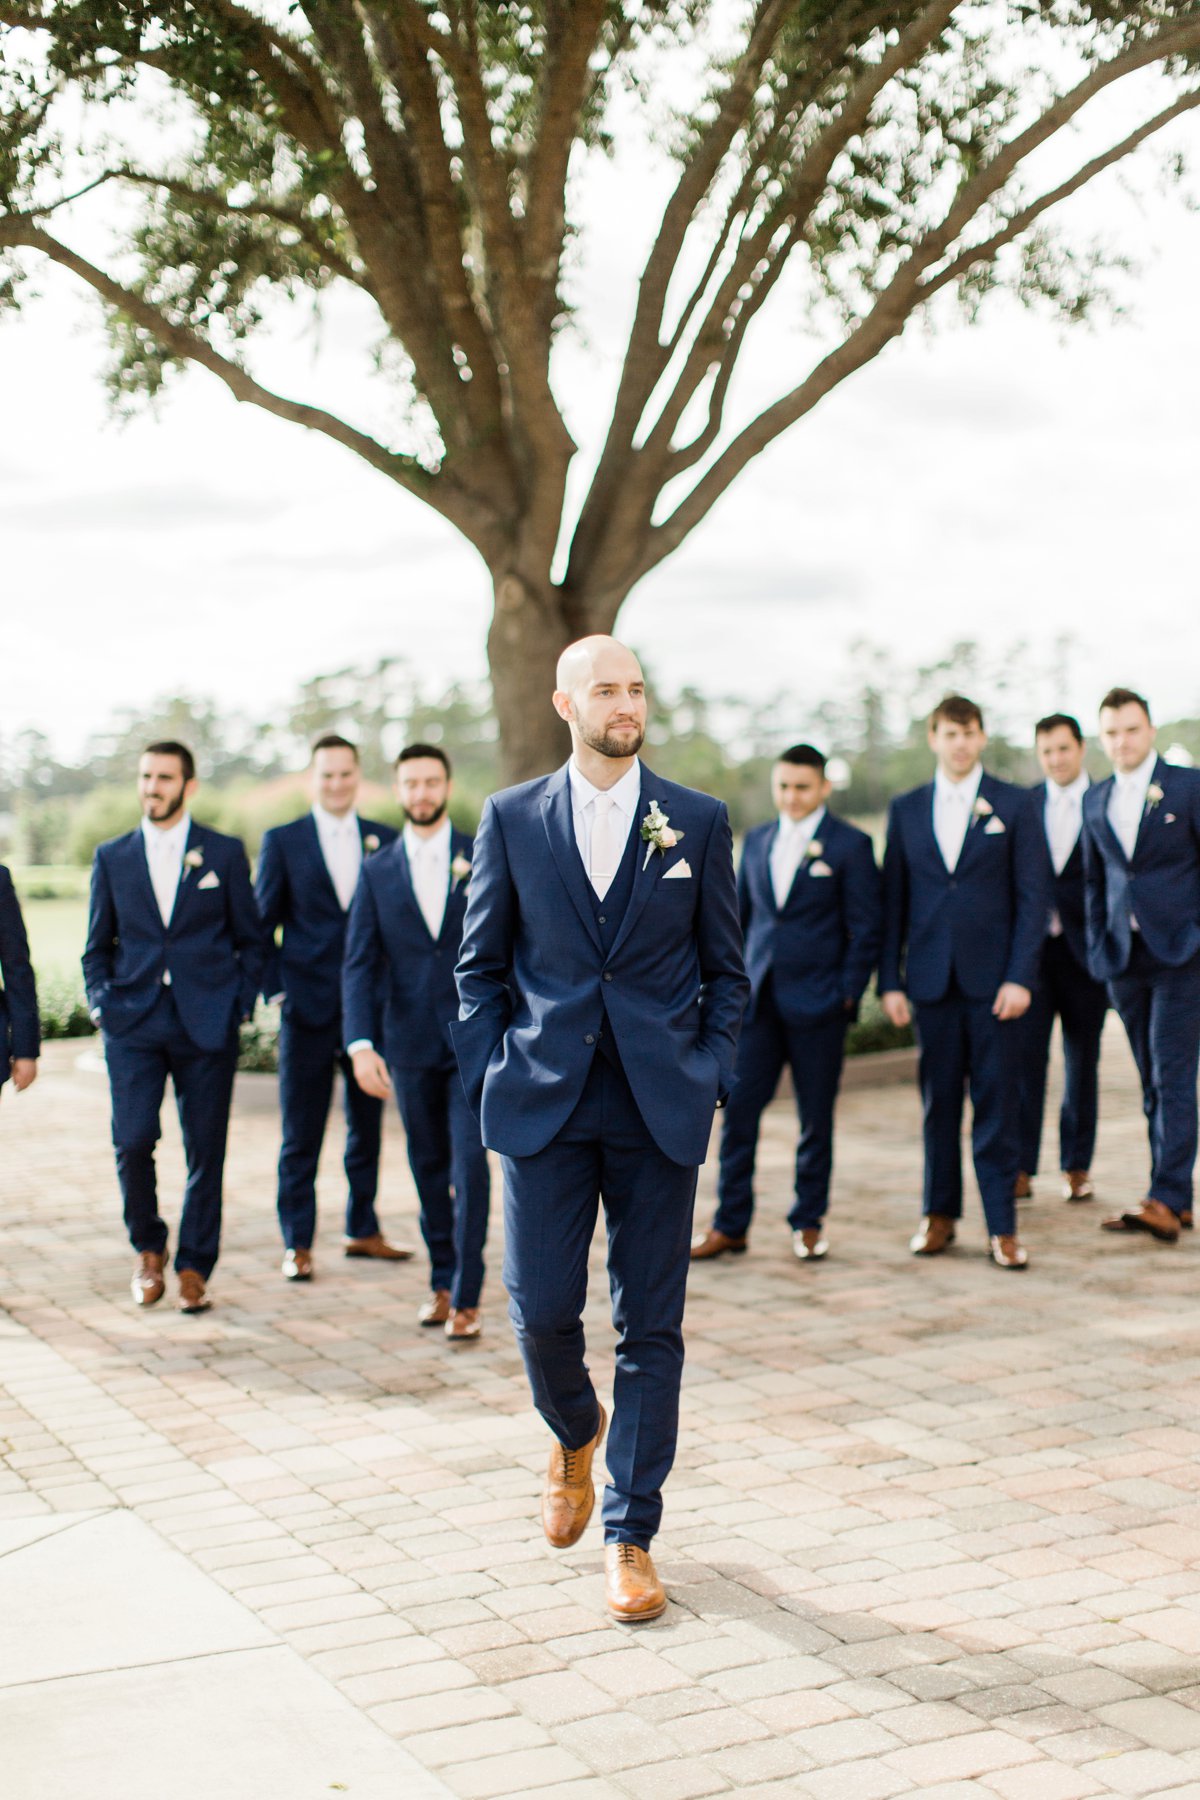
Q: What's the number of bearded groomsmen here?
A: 2